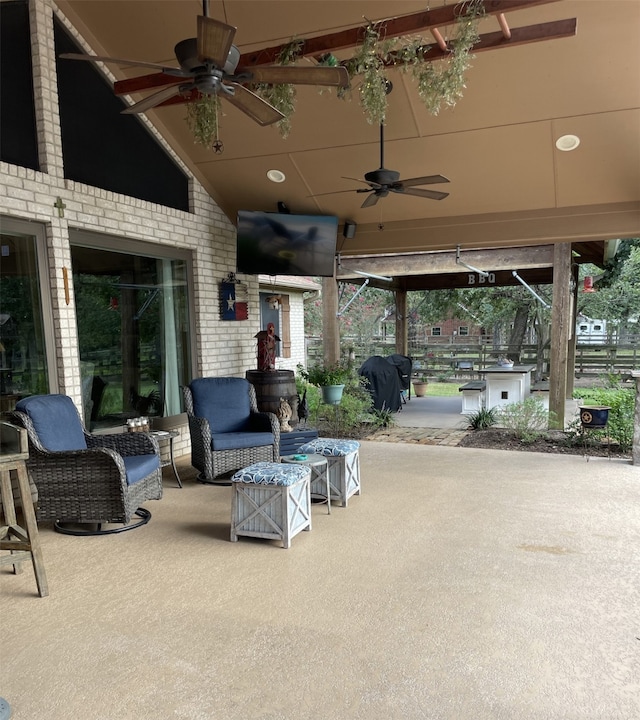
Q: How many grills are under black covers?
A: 2